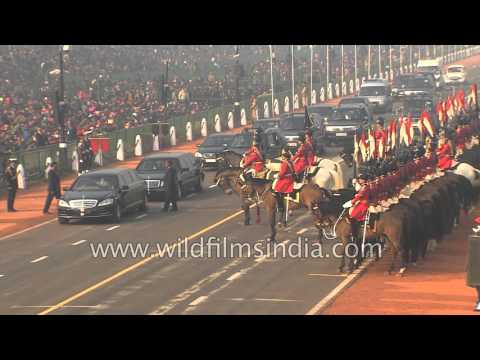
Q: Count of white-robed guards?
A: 0